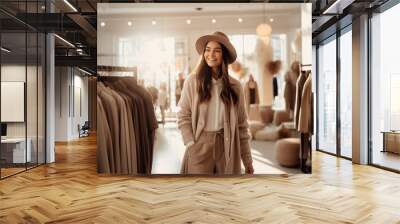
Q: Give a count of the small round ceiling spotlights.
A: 7